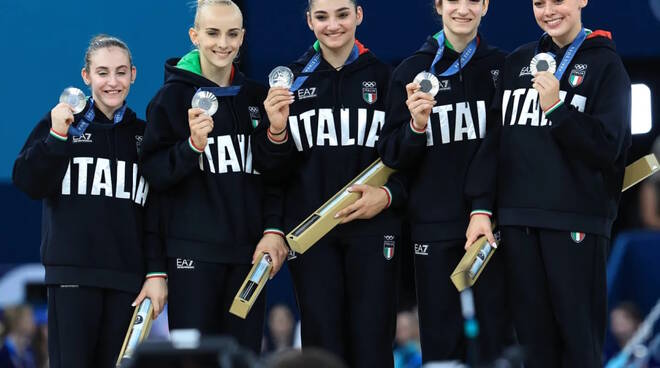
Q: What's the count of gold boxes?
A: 5